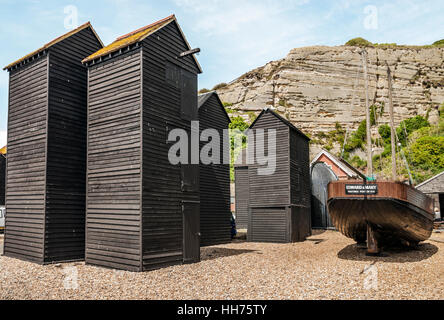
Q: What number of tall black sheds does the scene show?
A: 4